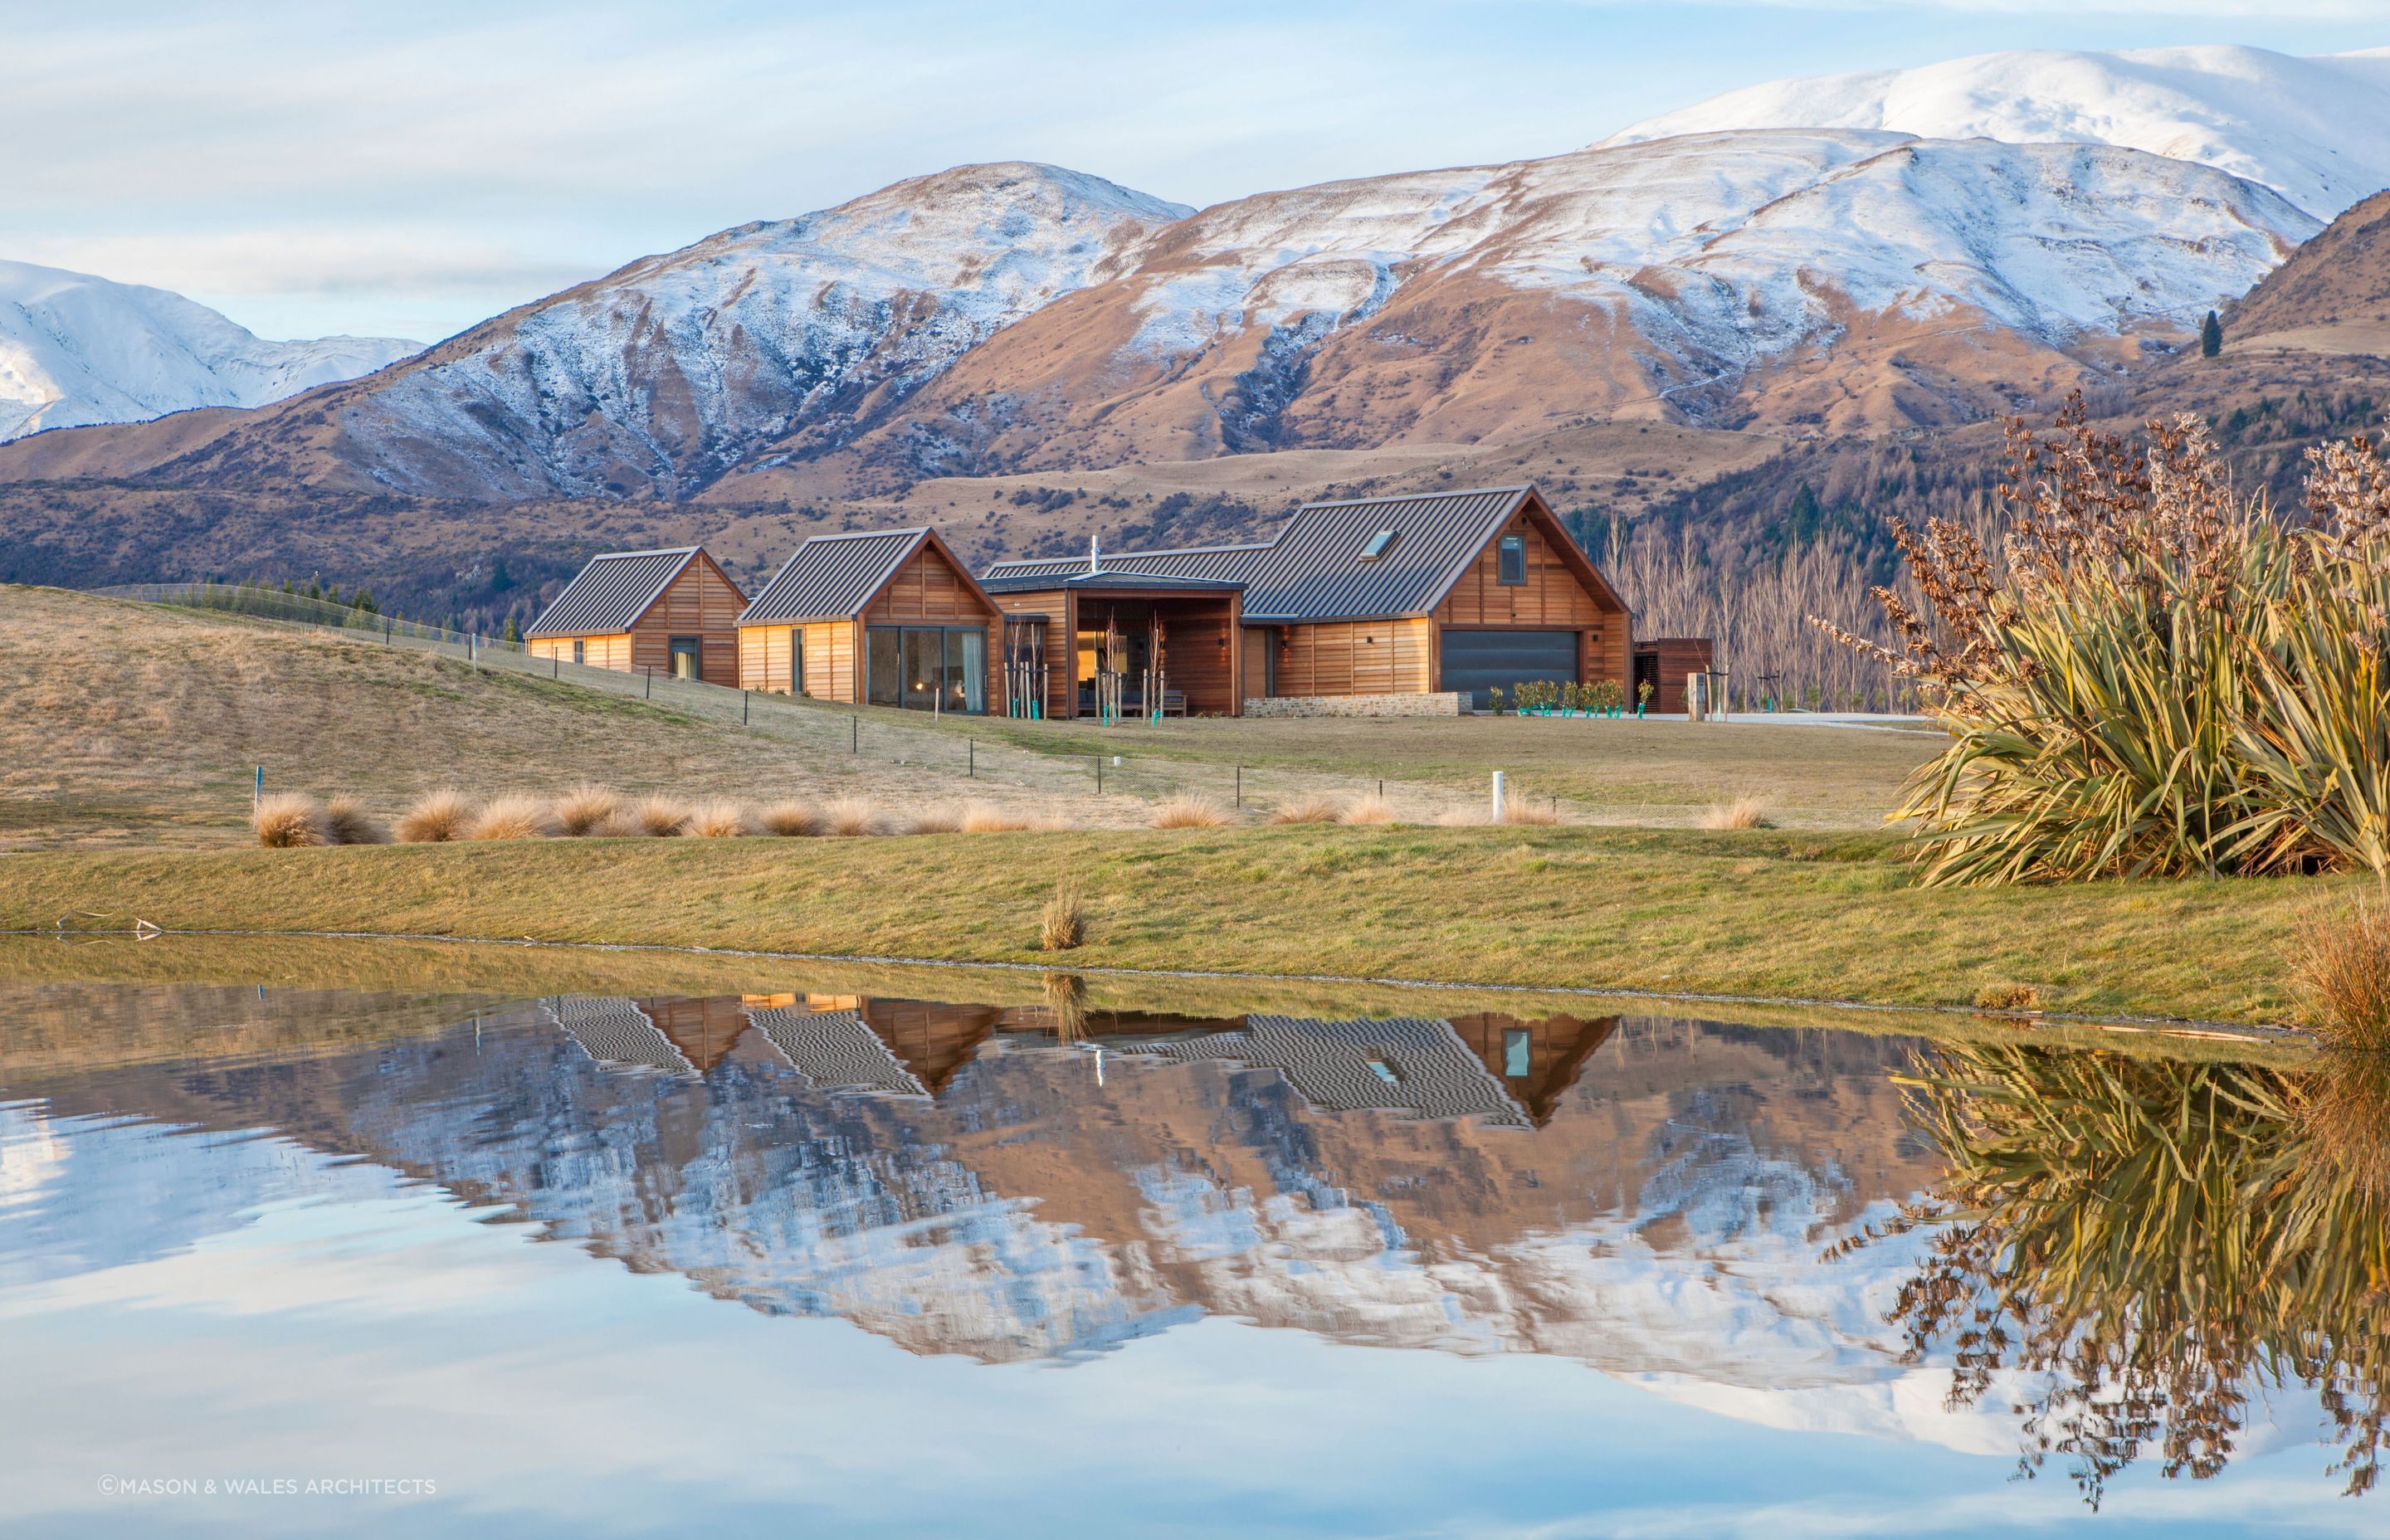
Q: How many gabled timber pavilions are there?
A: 3